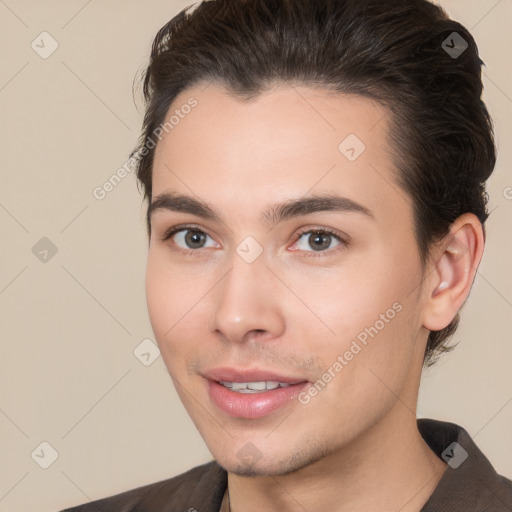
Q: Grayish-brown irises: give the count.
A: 2